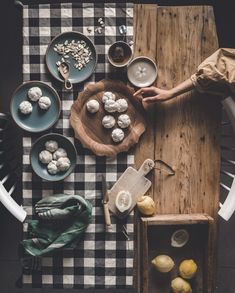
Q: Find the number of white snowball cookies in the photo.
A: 15